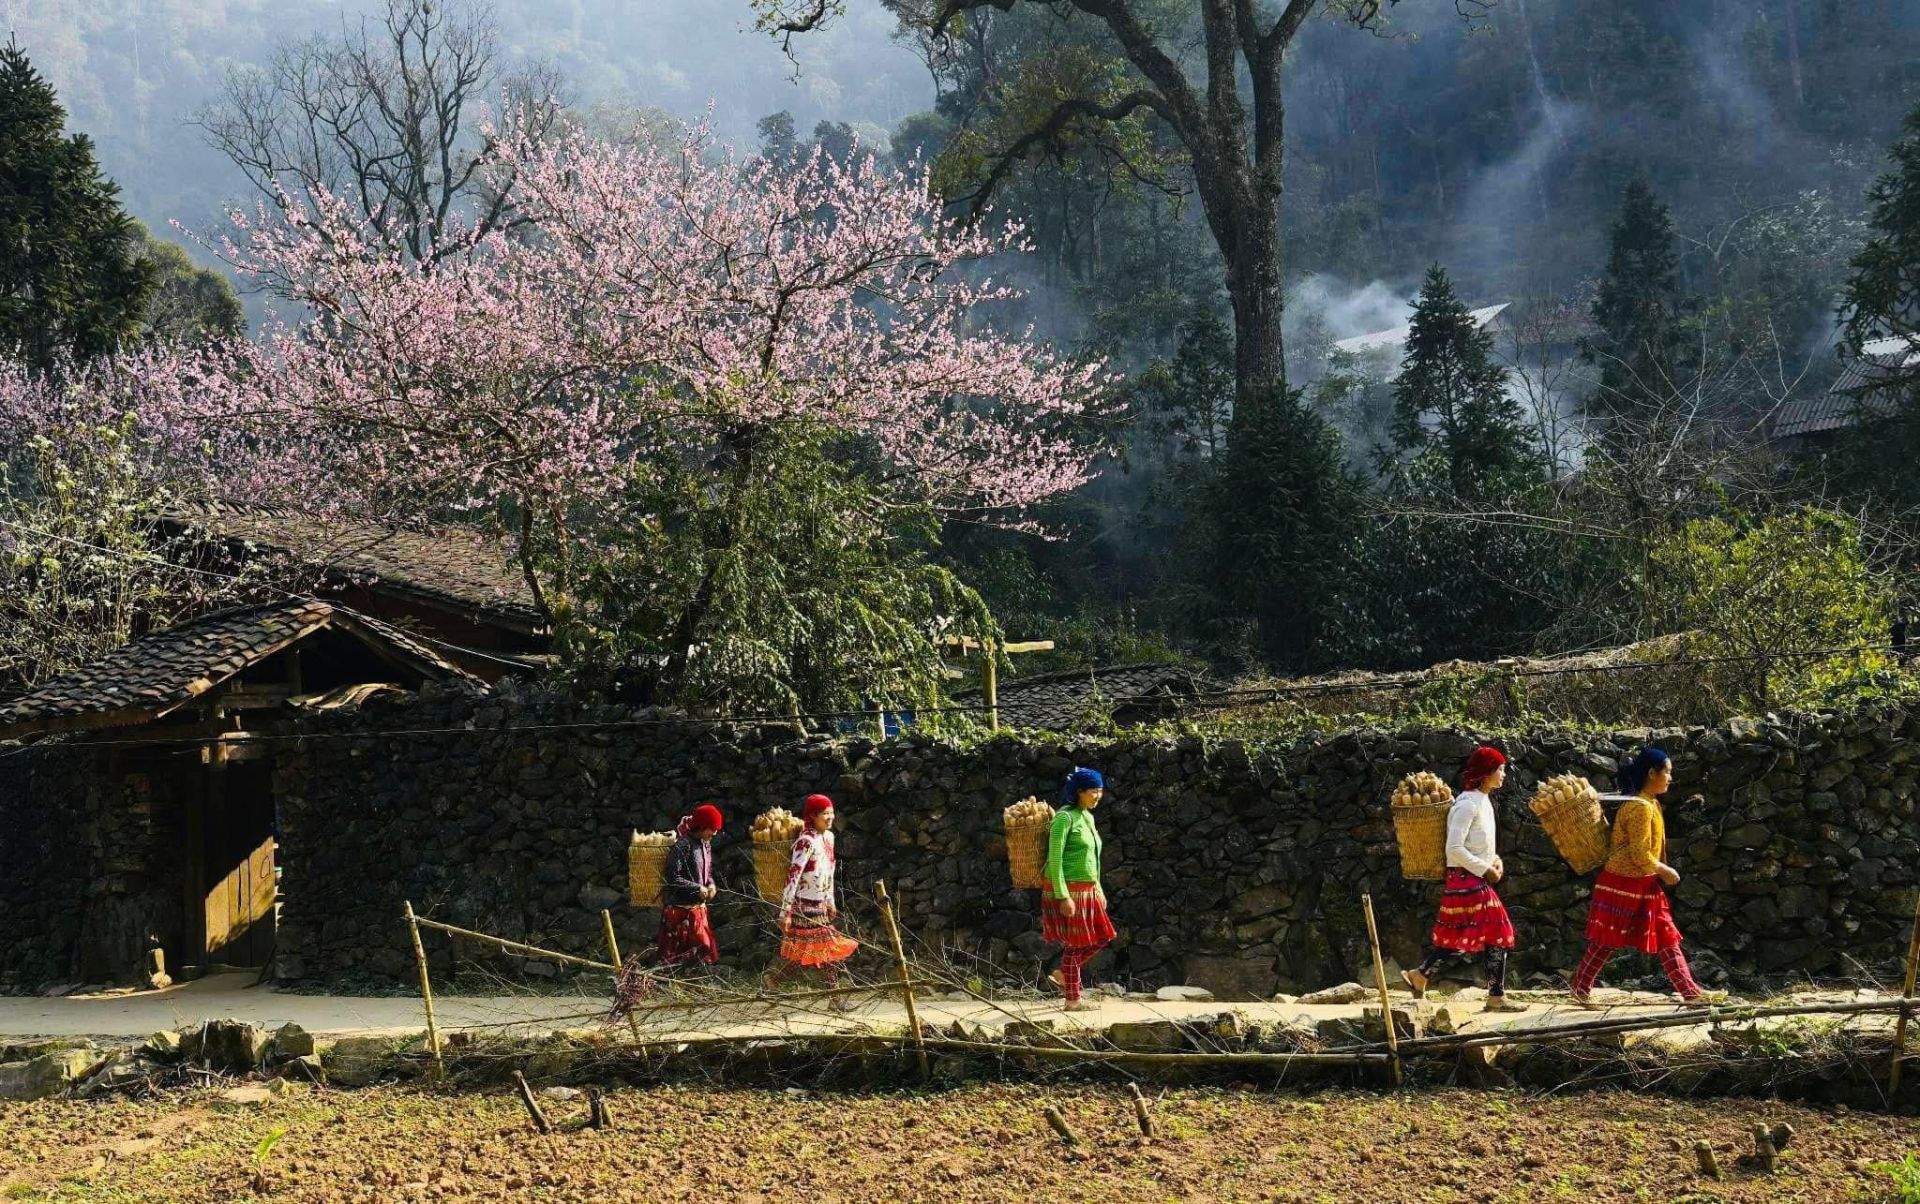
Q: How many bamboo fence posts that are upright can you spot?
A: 5